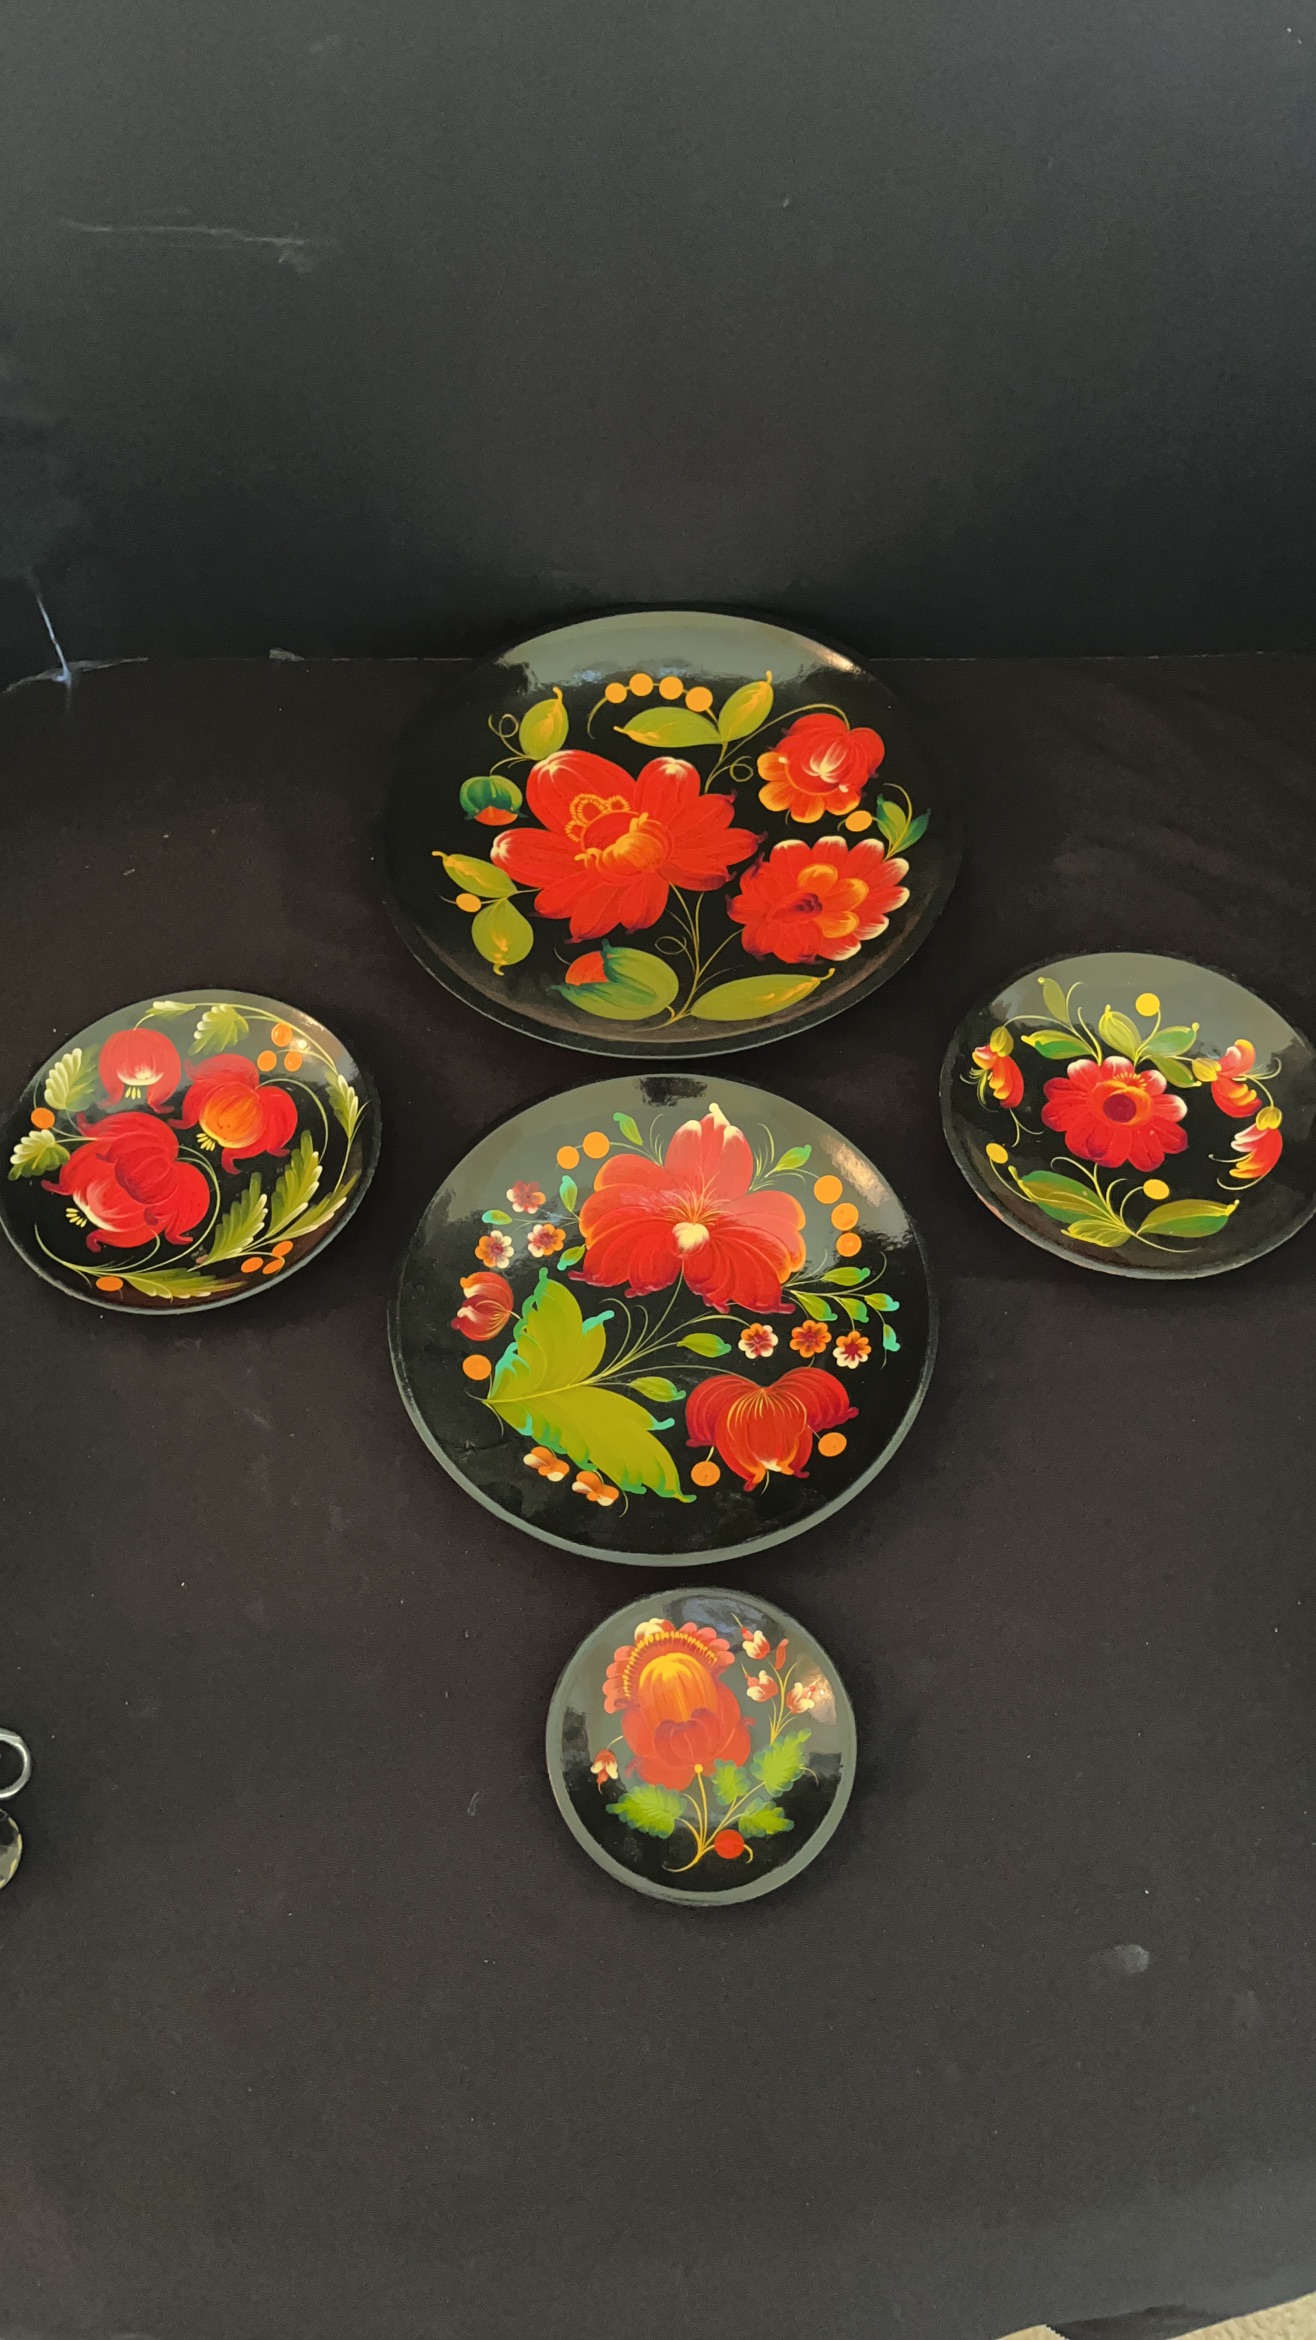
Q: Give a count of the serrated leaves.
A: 14